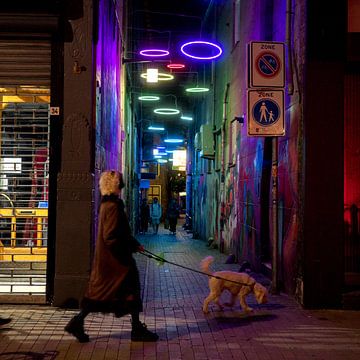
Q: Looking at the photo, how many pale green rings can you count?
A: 3